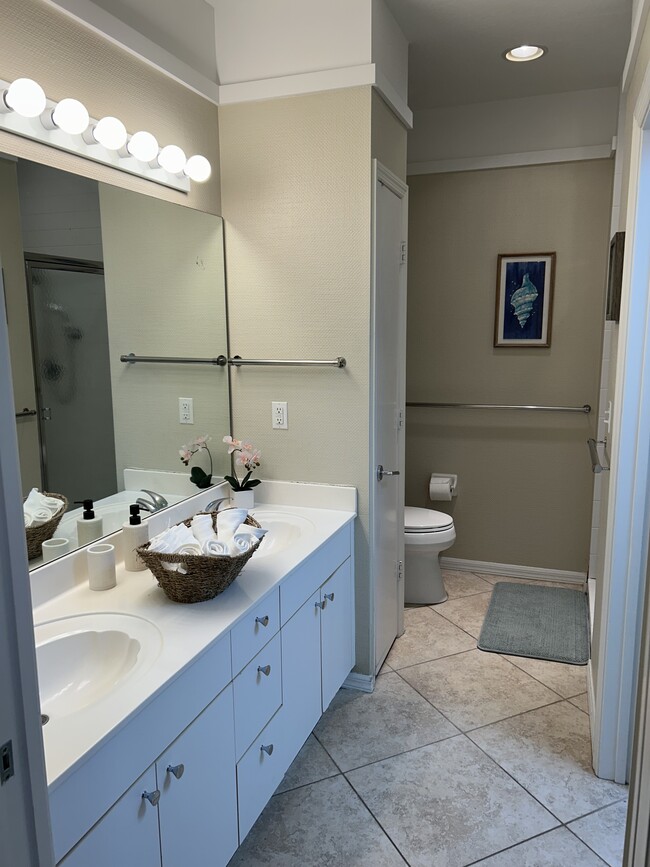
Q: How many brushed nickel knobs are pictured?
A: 7